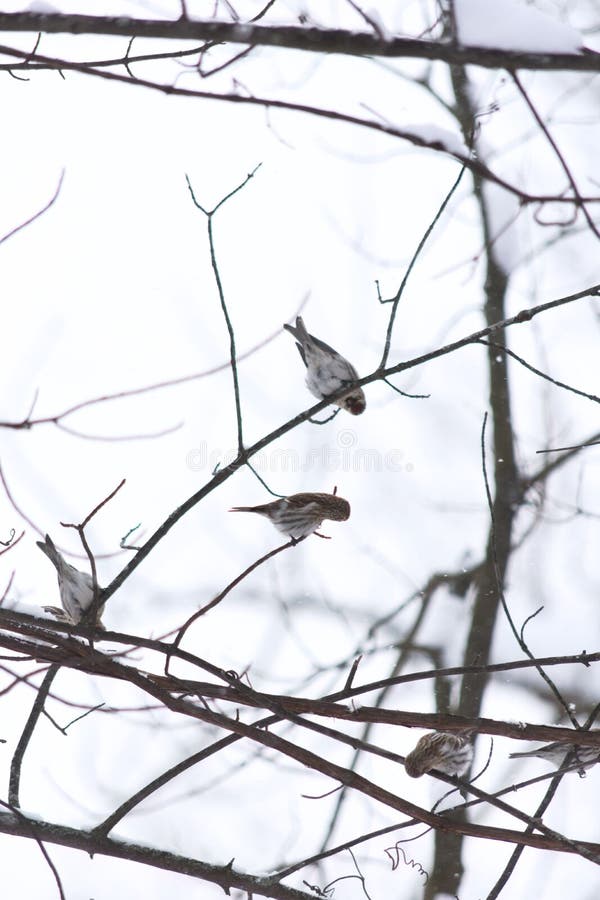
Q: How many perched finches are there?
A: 5